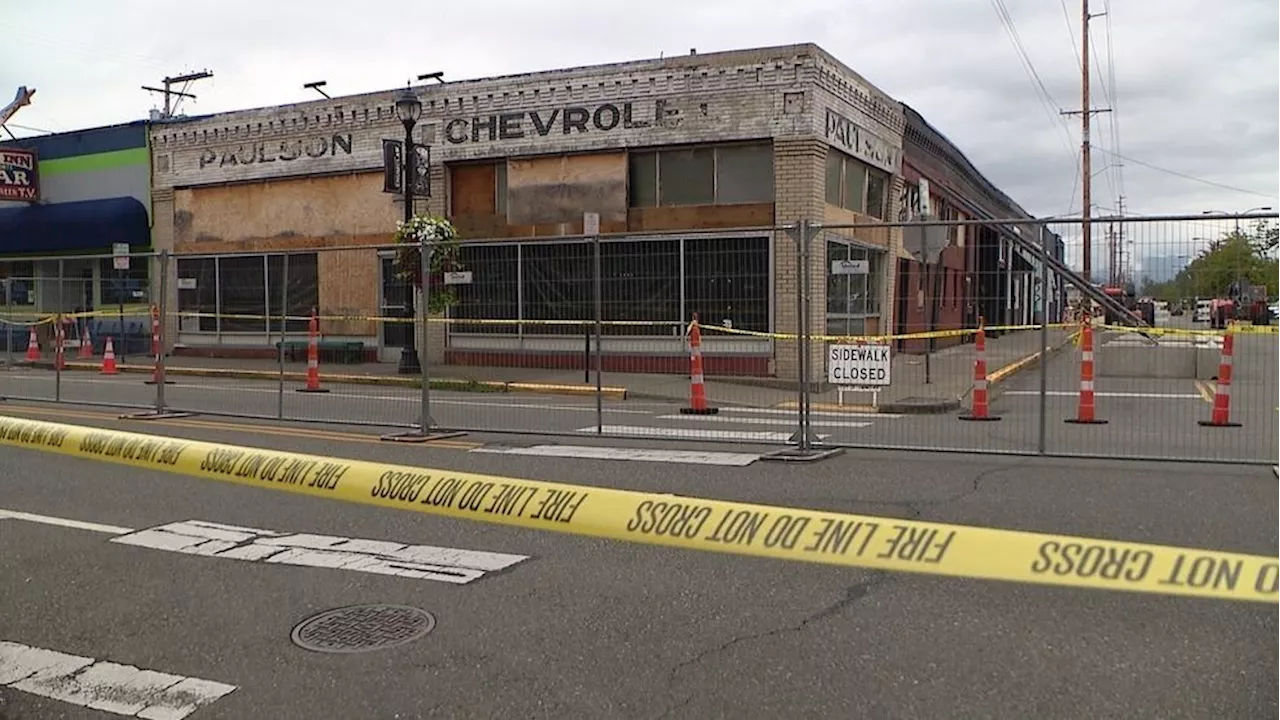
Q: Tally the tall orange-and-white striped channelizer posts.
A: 7